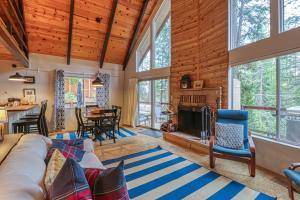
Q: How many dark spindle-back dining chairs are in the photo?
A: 4